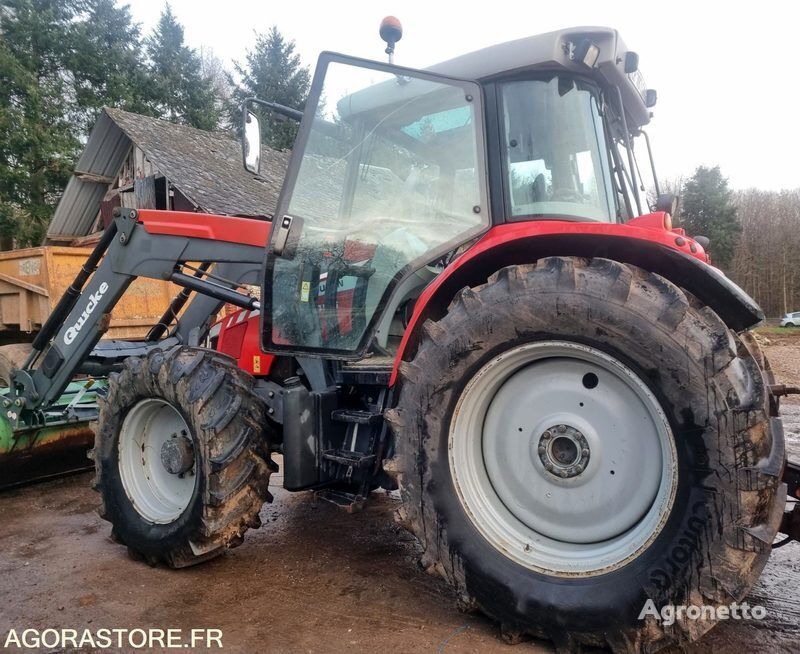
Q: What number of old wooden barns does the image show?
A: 1